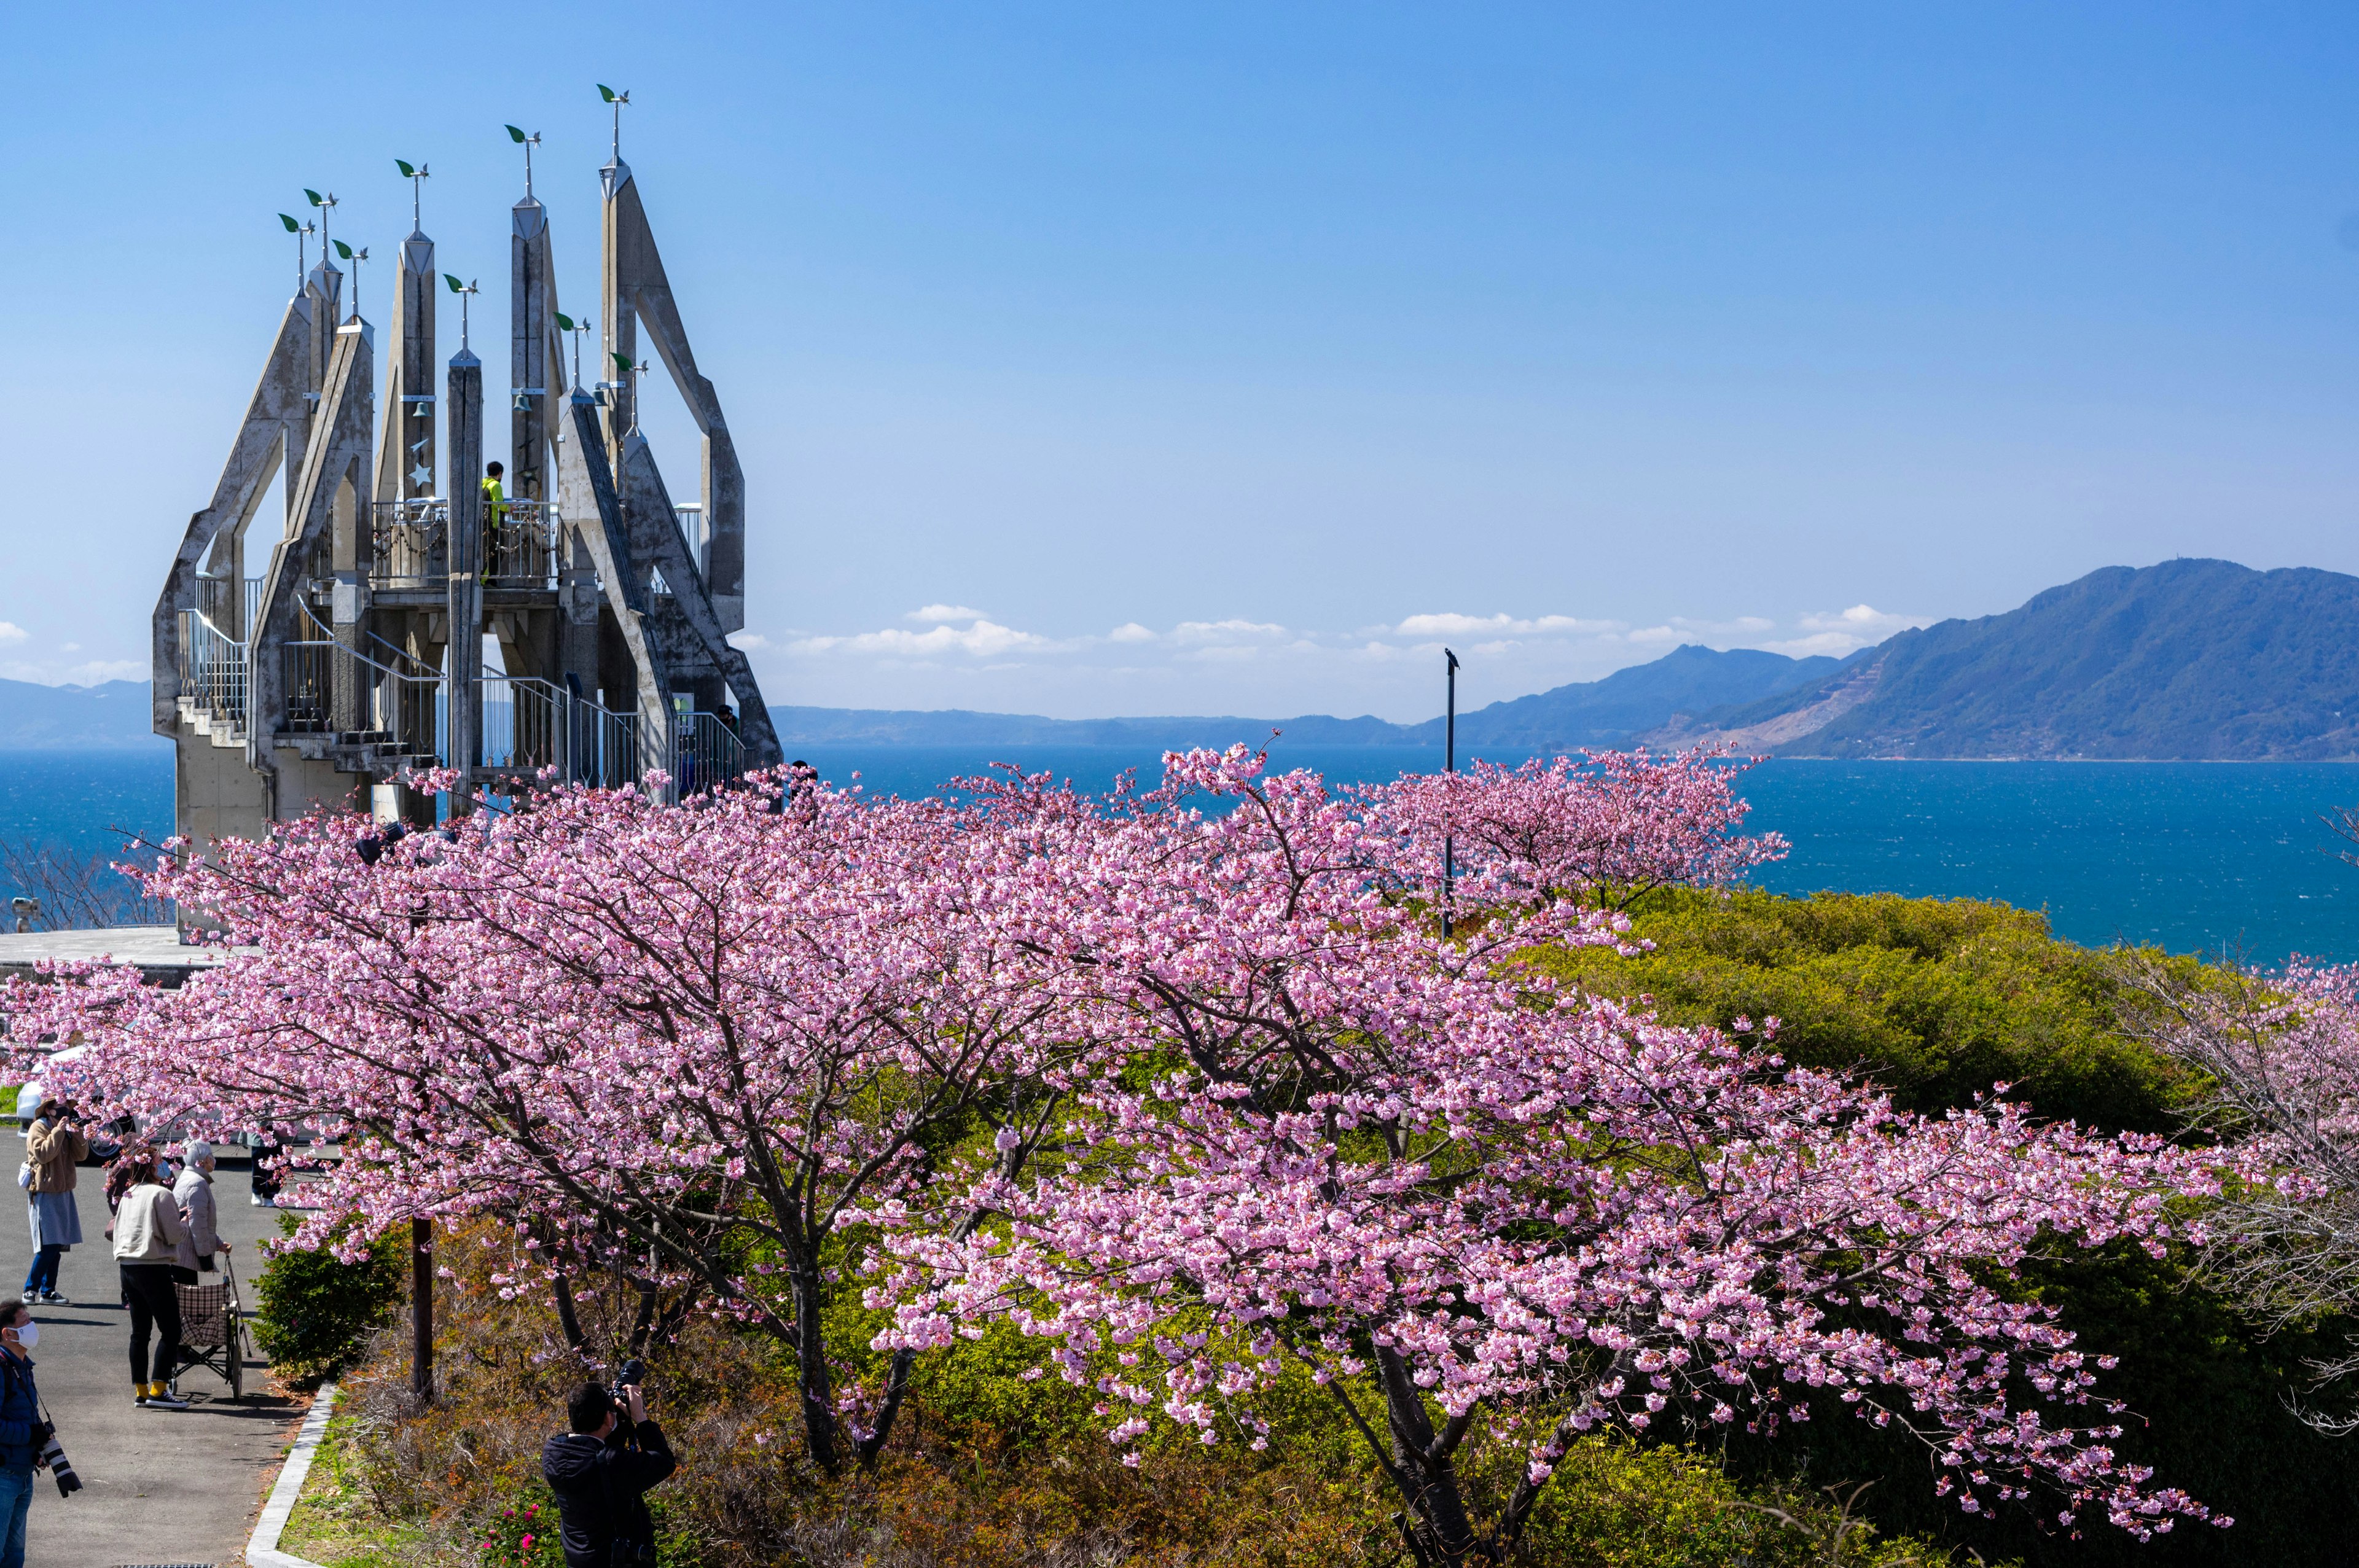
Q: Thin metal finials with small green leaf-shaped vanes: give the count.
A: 9